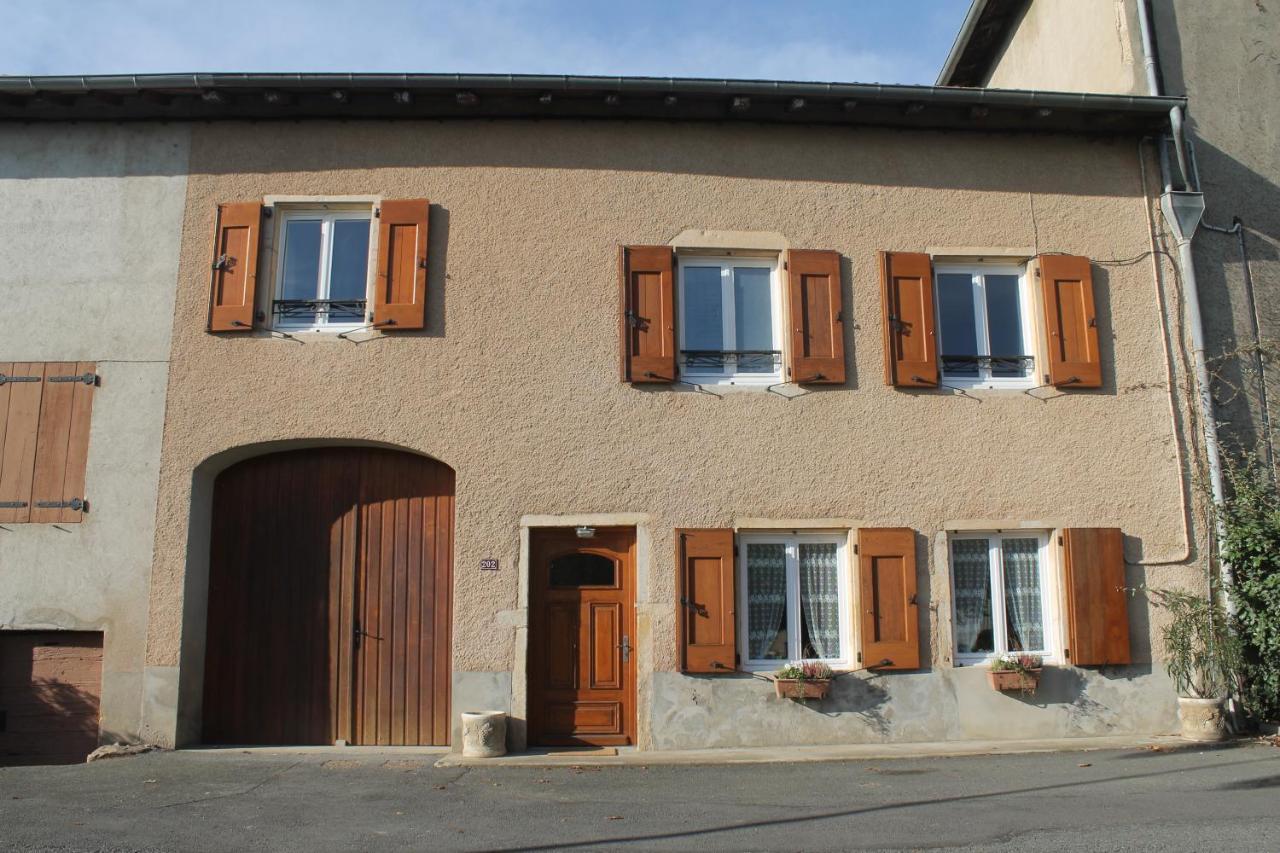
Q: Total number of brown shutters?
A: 11